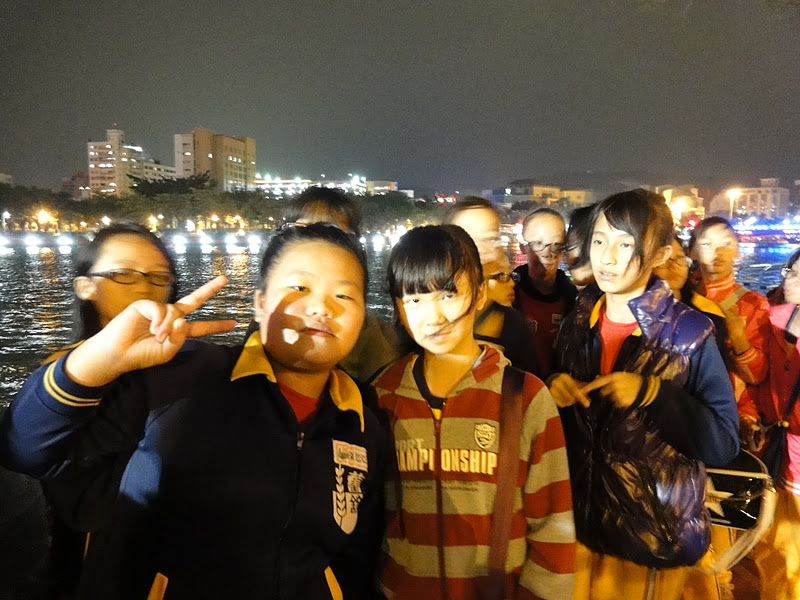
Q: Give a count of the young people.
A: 12